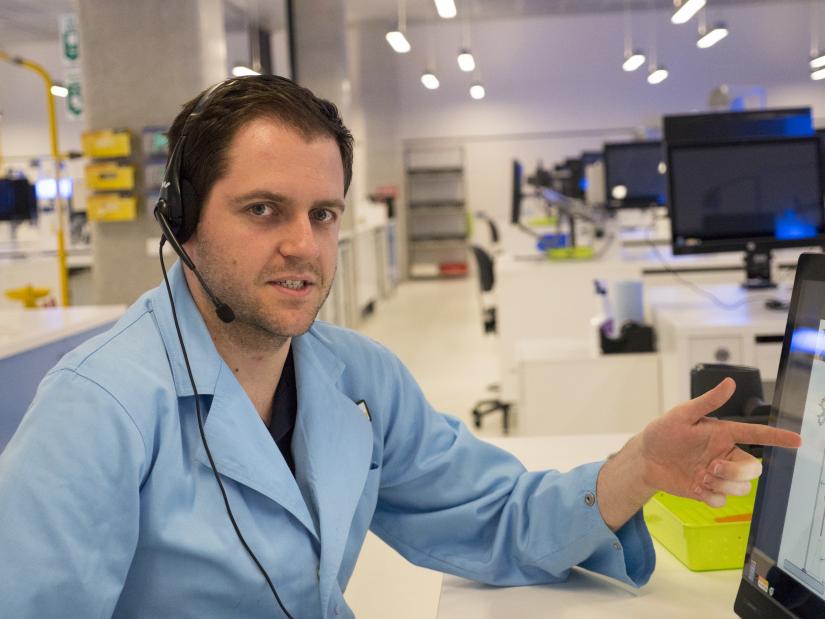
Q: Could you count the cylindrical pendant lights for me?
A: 13